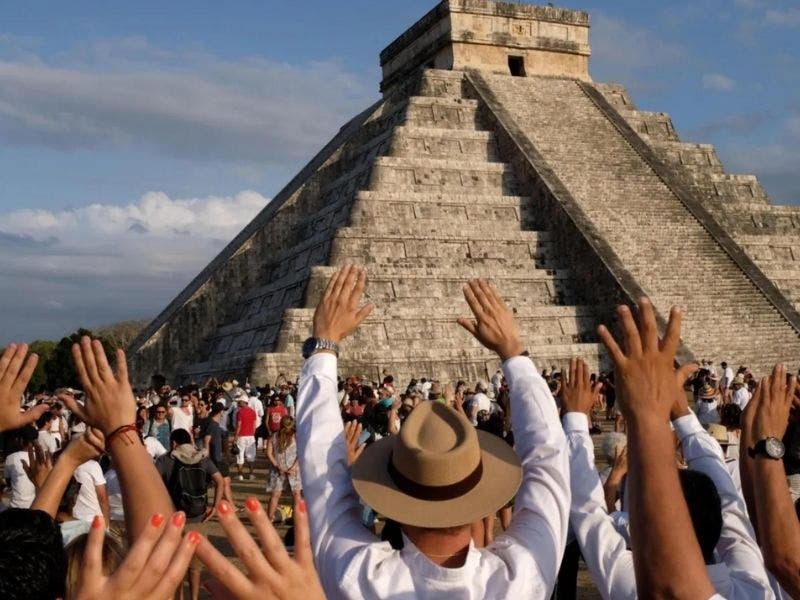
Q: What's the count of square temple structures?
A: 1